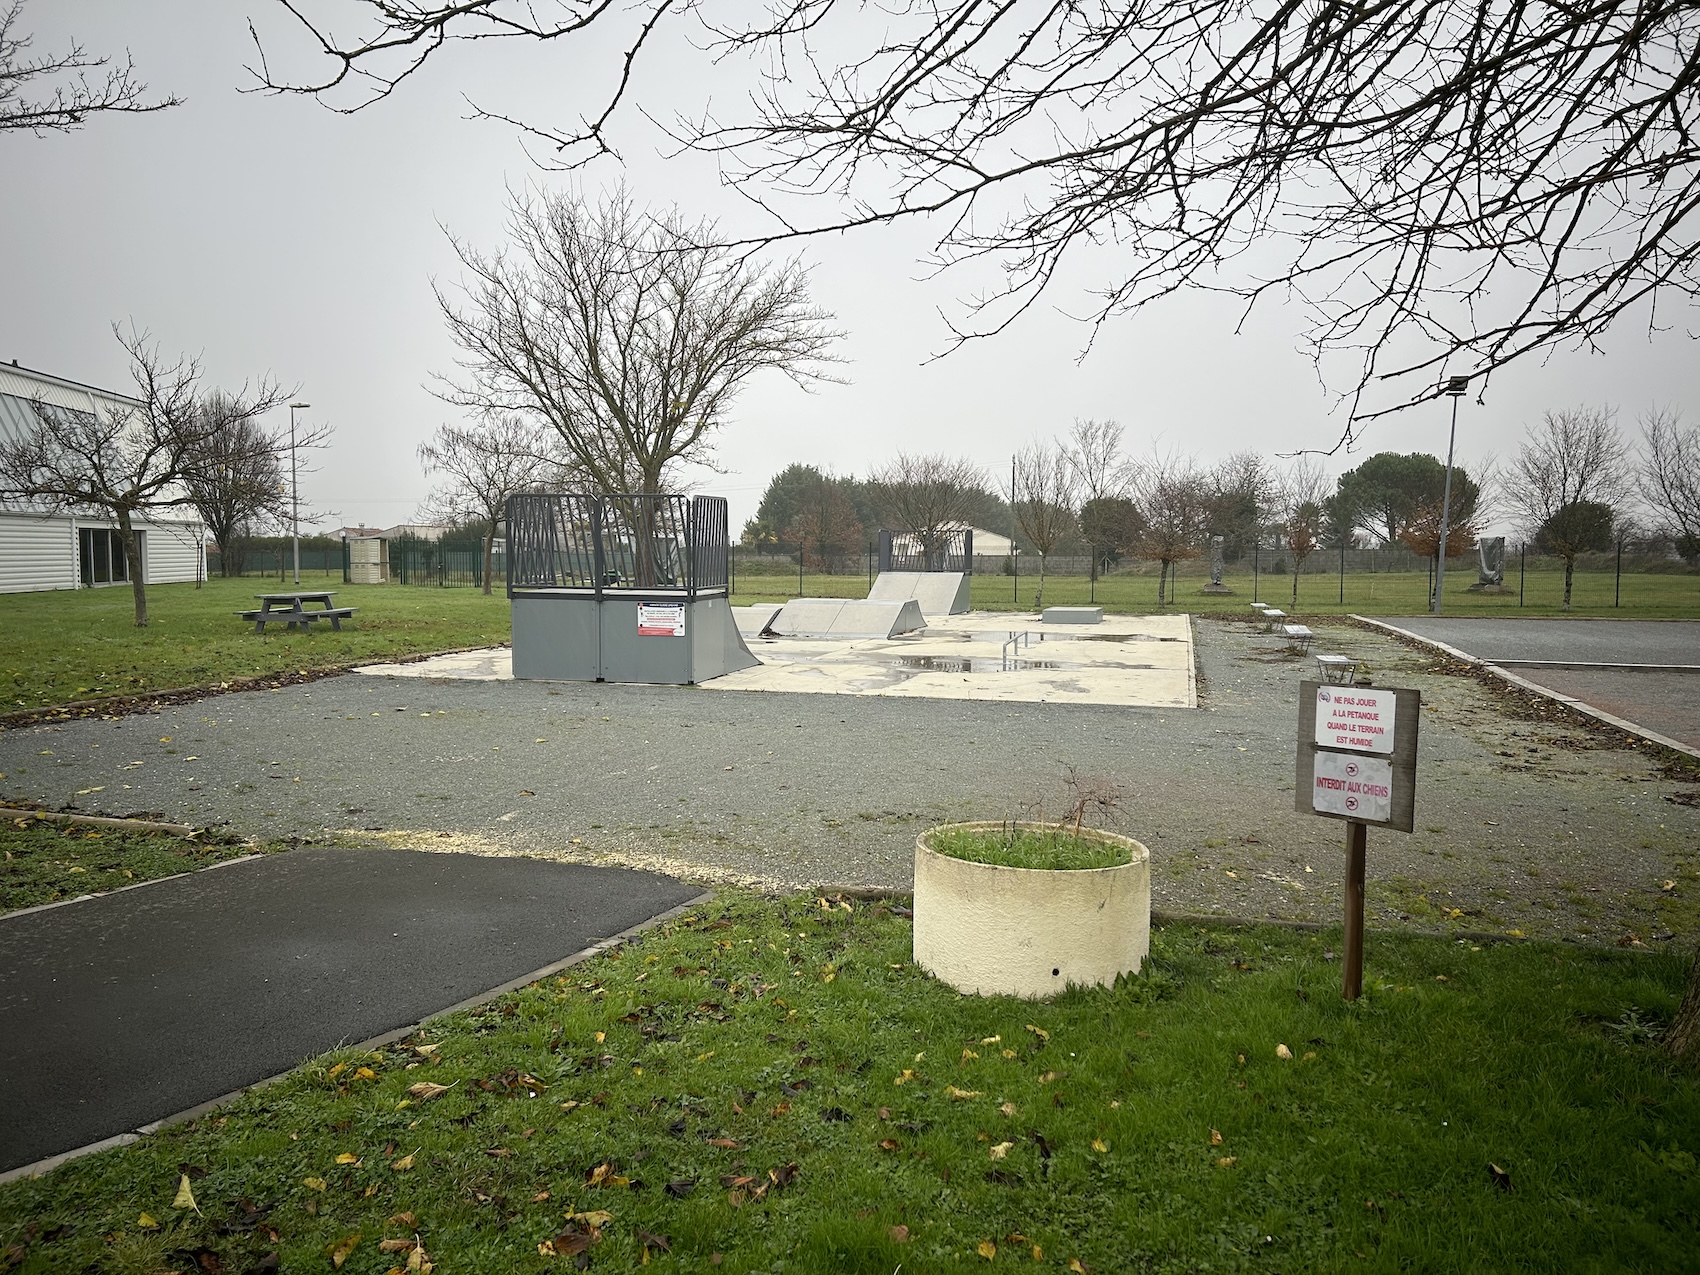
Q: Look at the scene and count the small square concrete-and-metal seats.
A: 4